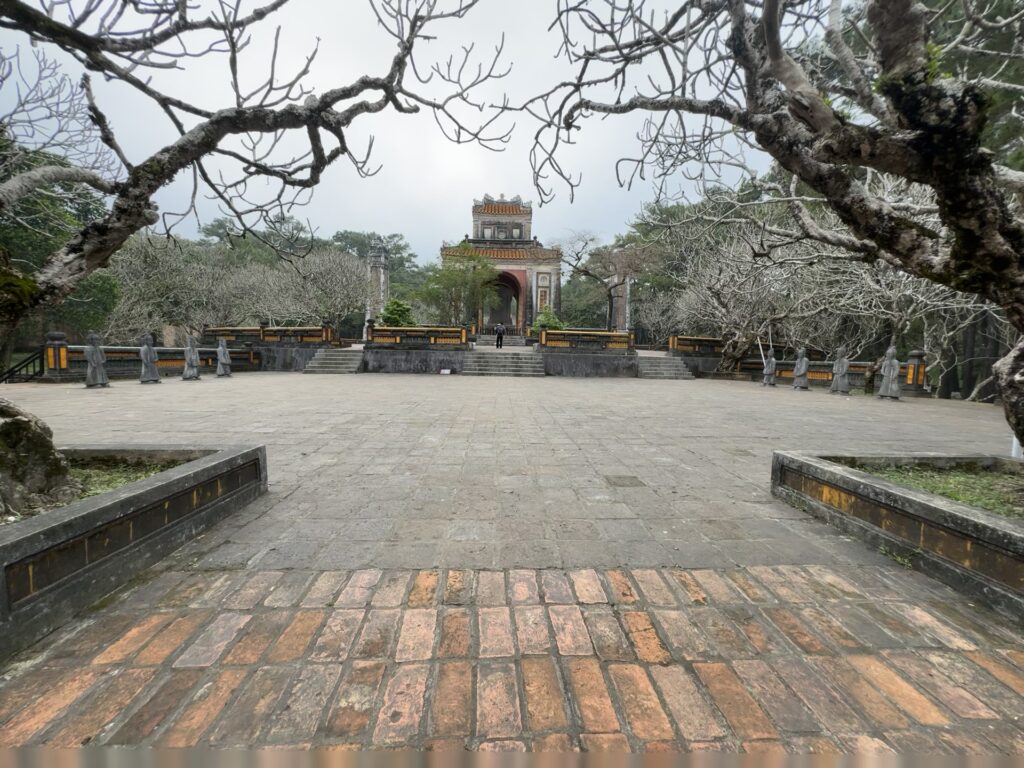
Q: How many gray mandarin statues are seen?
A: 8